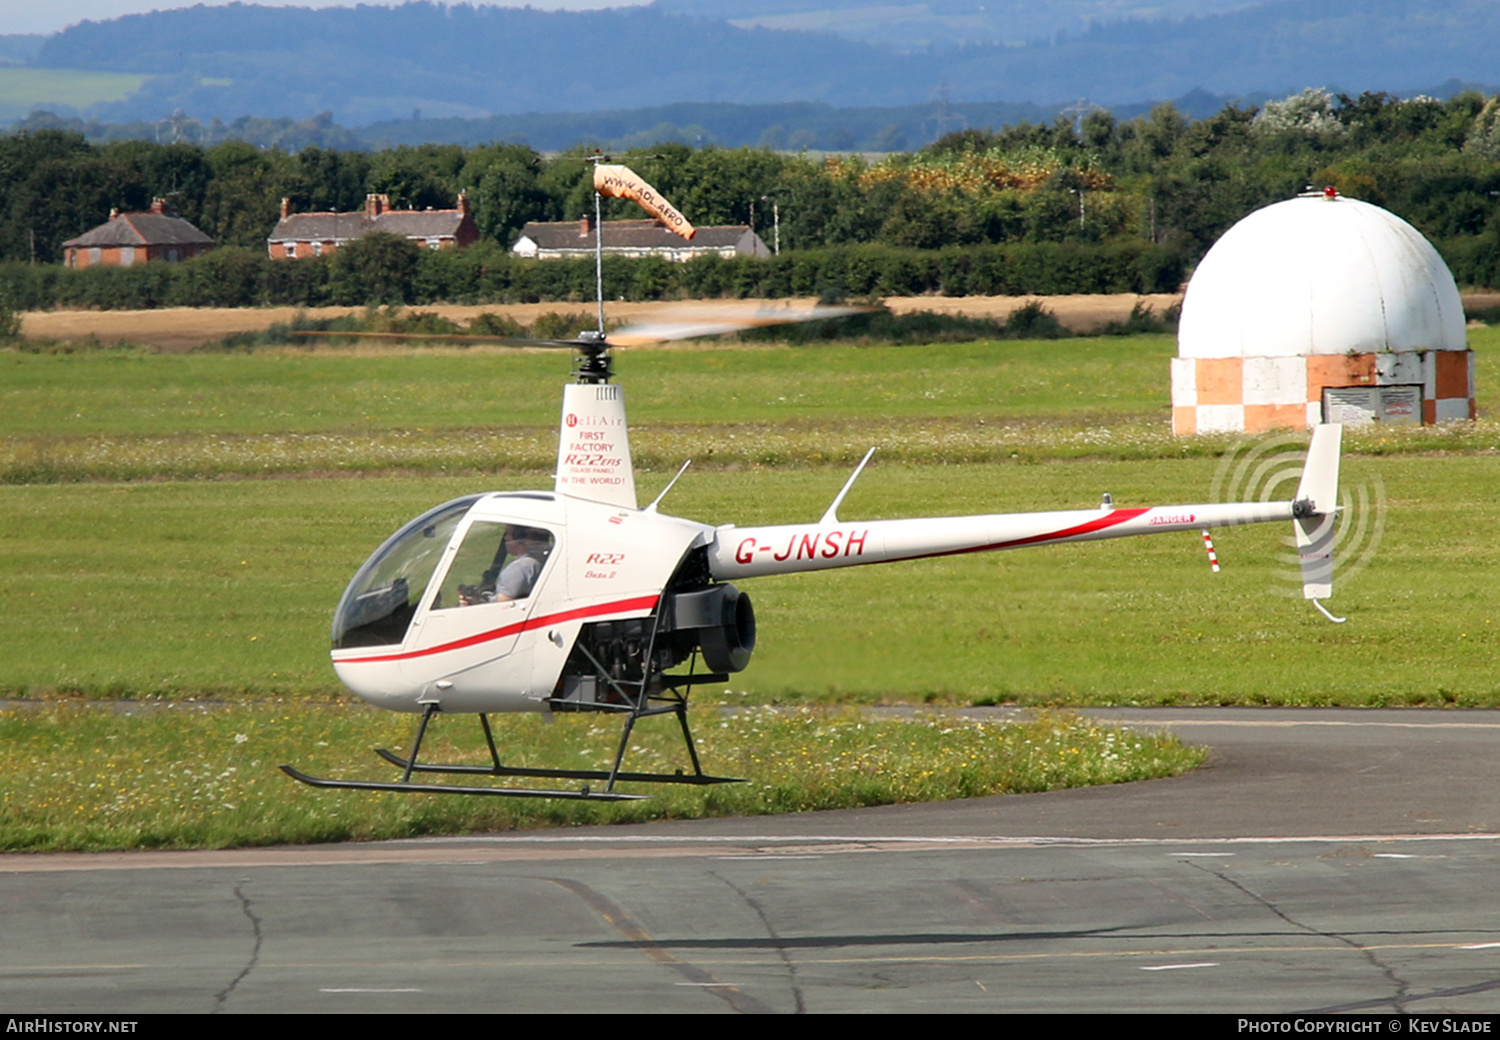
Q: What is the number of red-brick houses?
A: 2